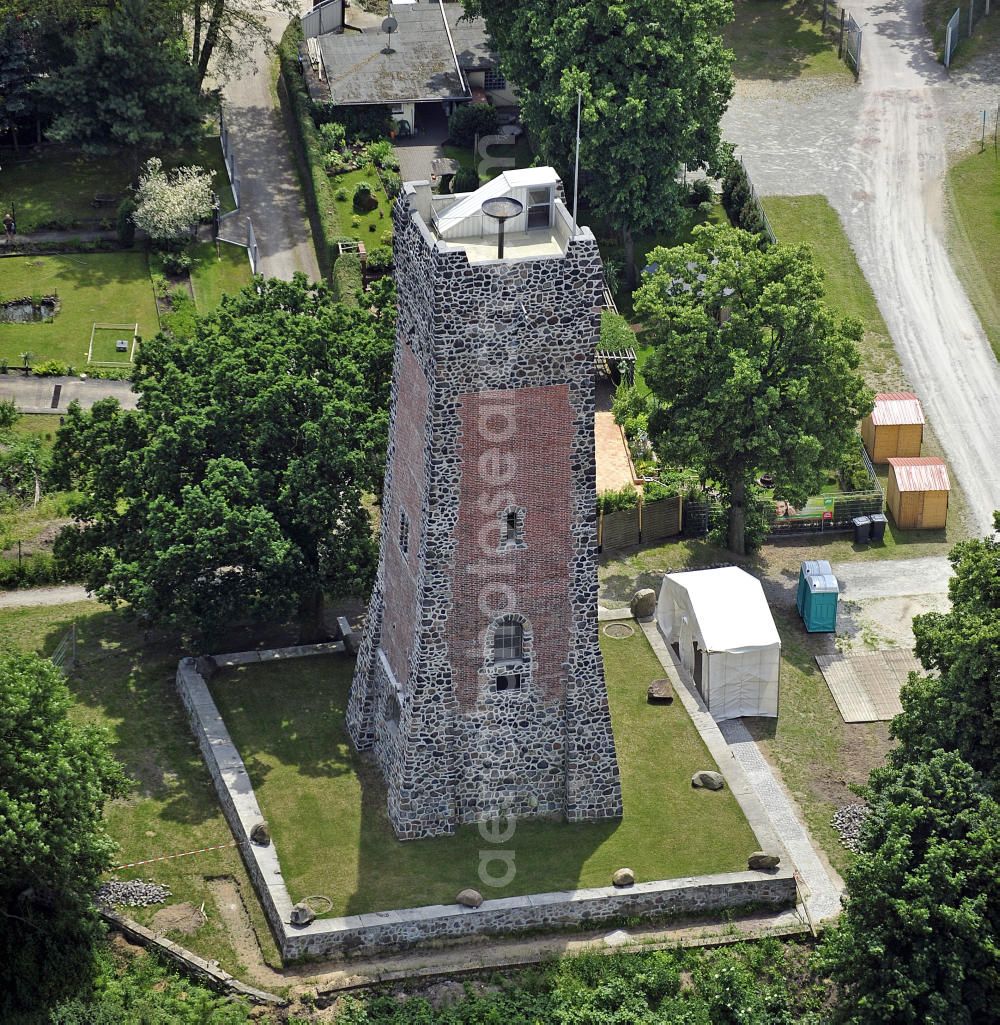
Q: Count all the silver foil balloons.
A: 0